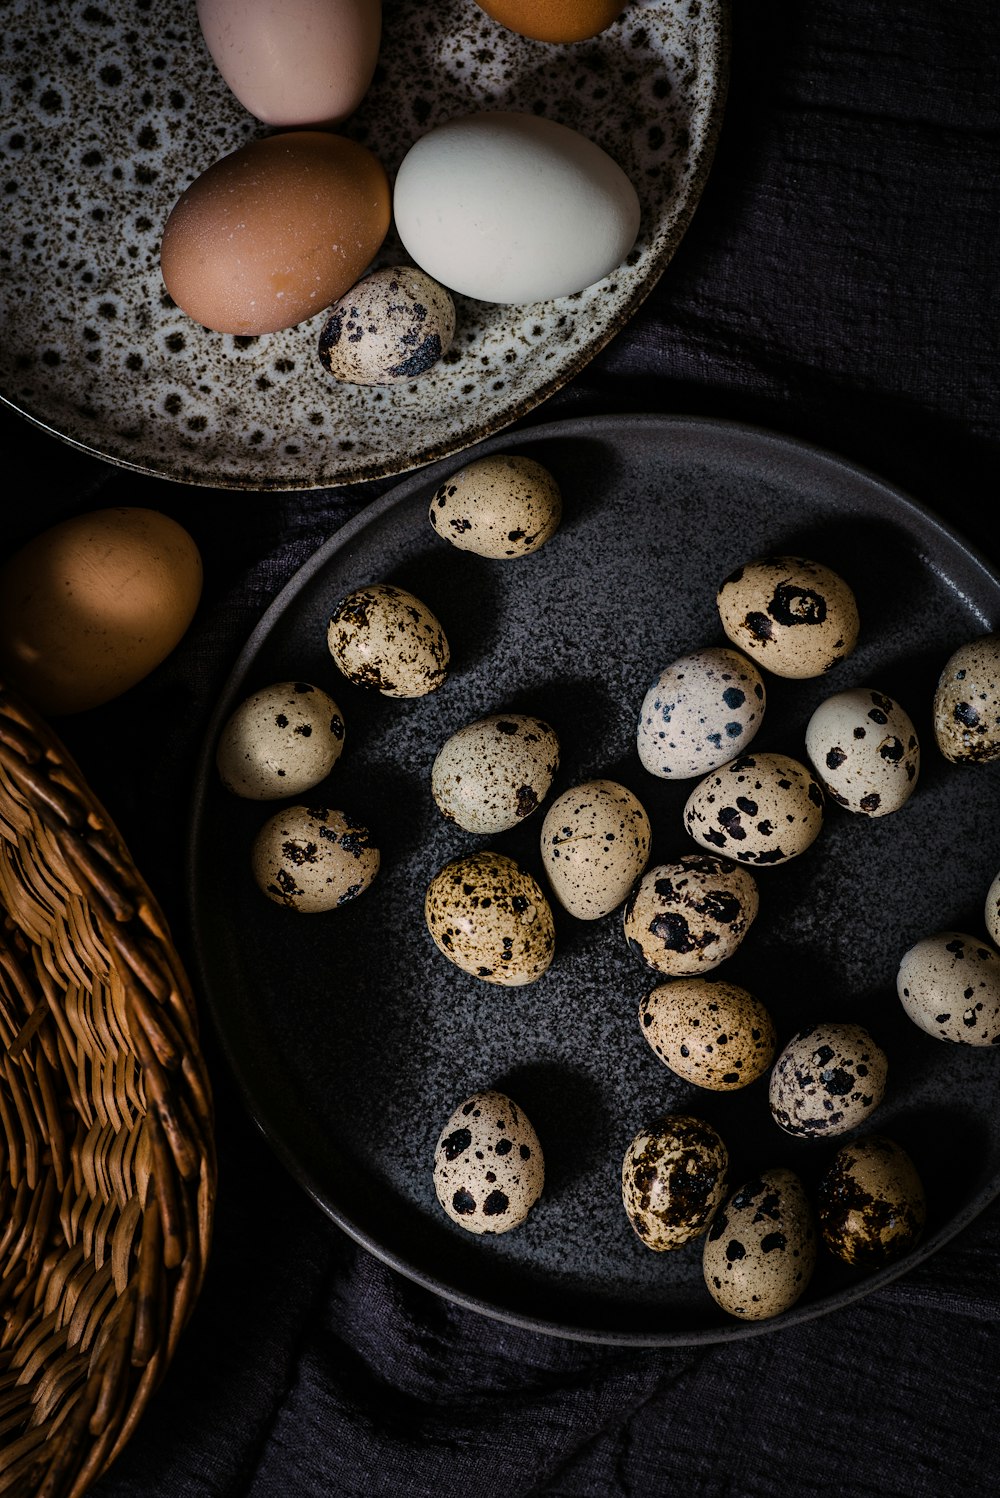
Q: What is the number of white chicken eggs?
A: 1